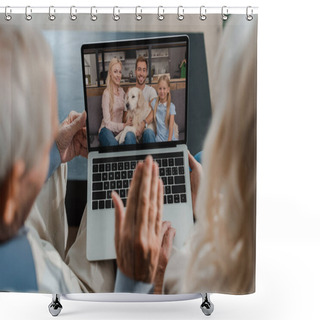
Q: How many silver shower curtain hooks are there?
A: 12